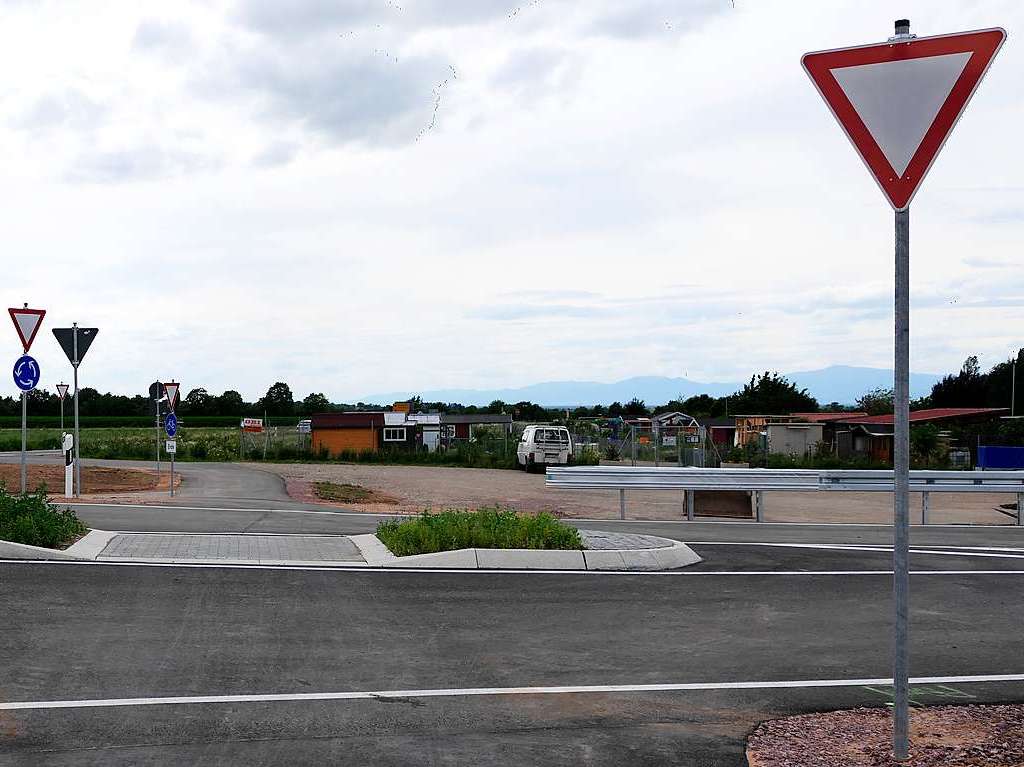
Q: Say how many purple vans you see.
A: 0